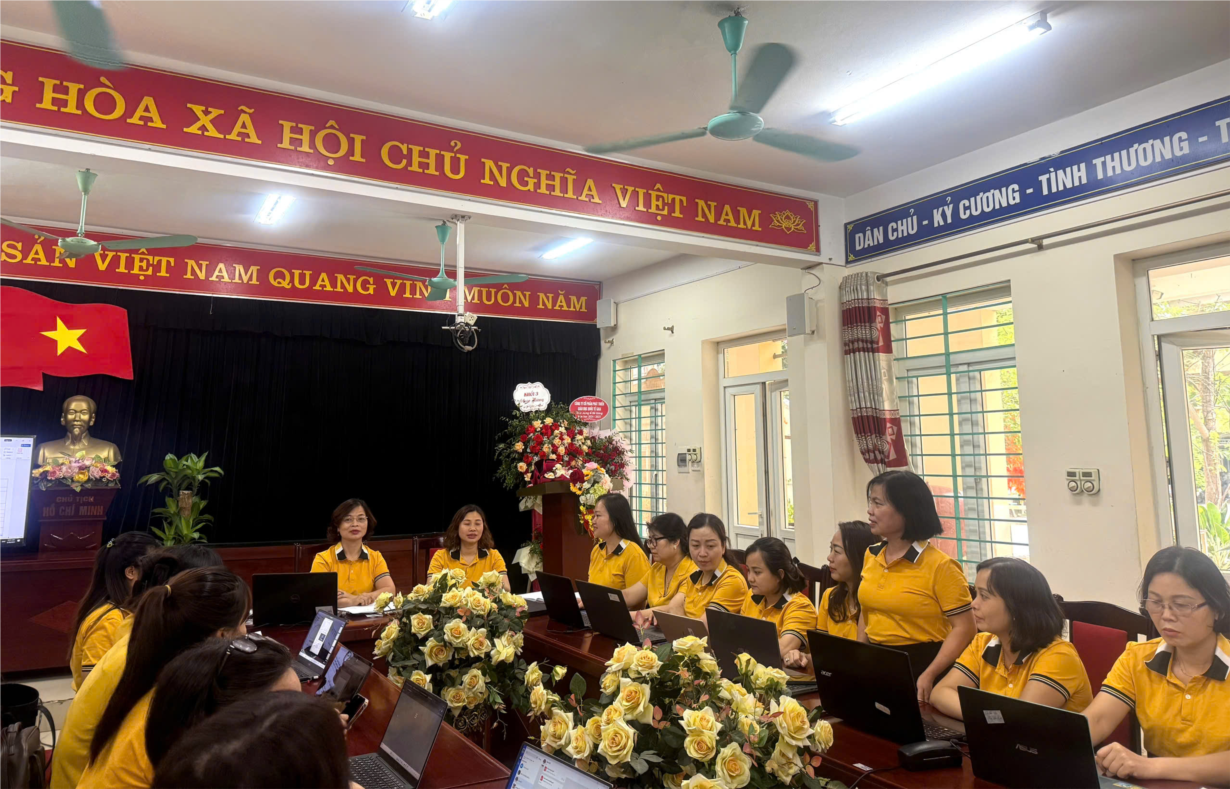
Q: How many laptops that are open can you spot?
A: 11